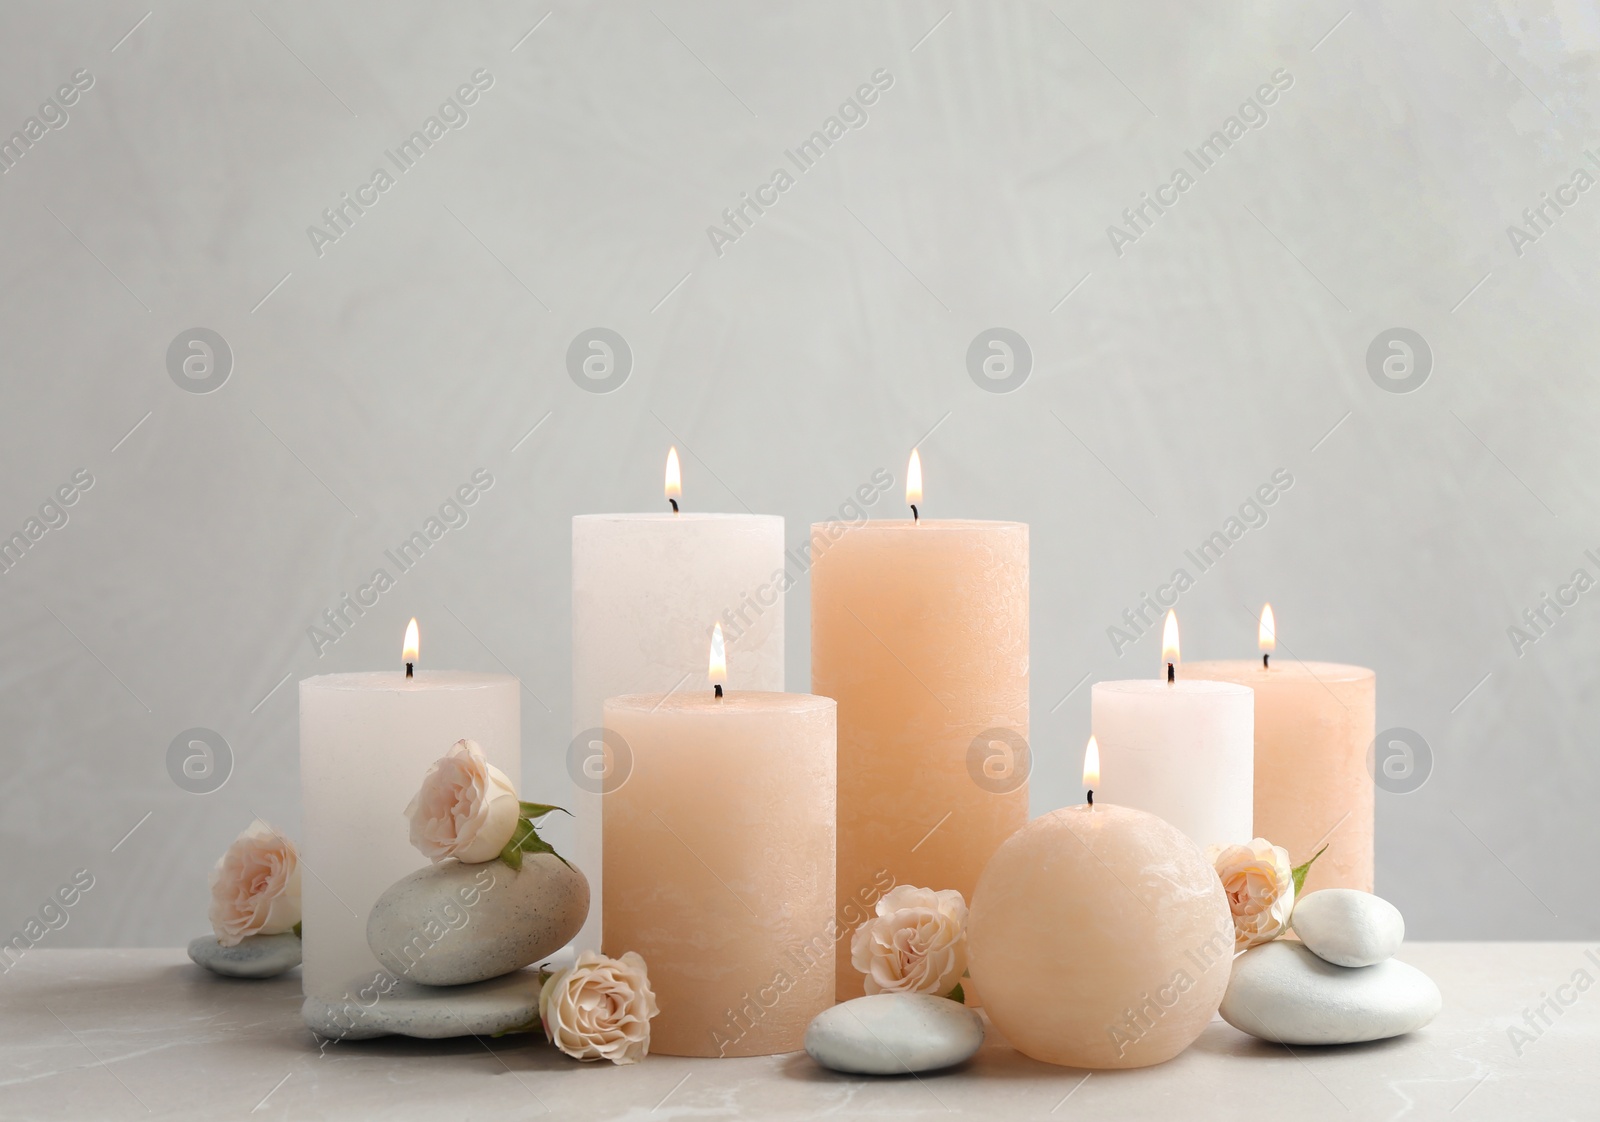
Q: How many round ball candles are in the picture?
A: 1